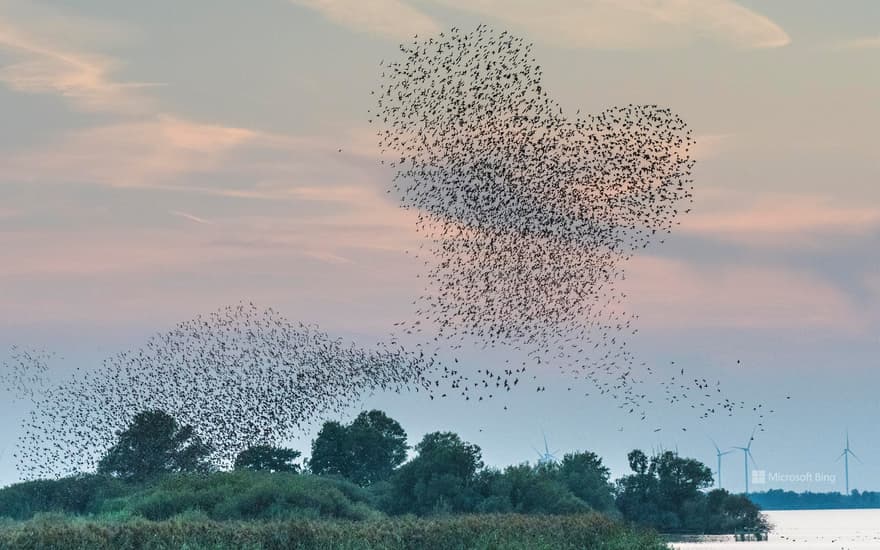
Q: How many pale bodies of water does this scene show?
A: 1